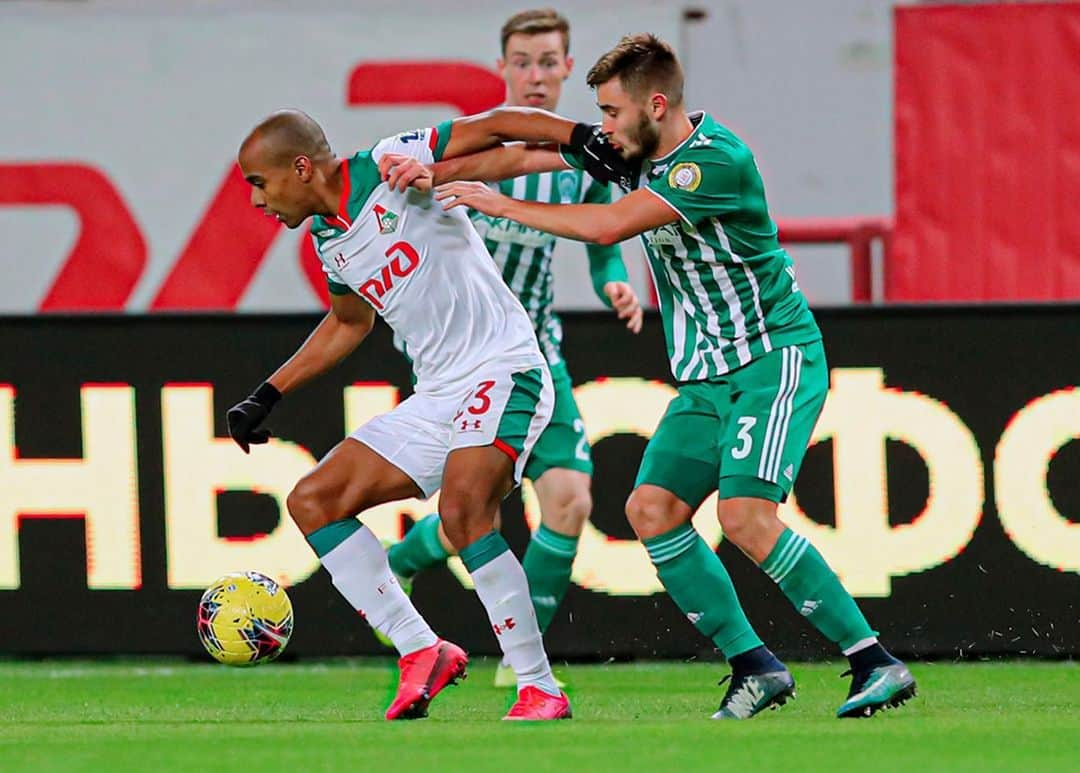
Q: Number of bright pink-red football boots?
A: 2